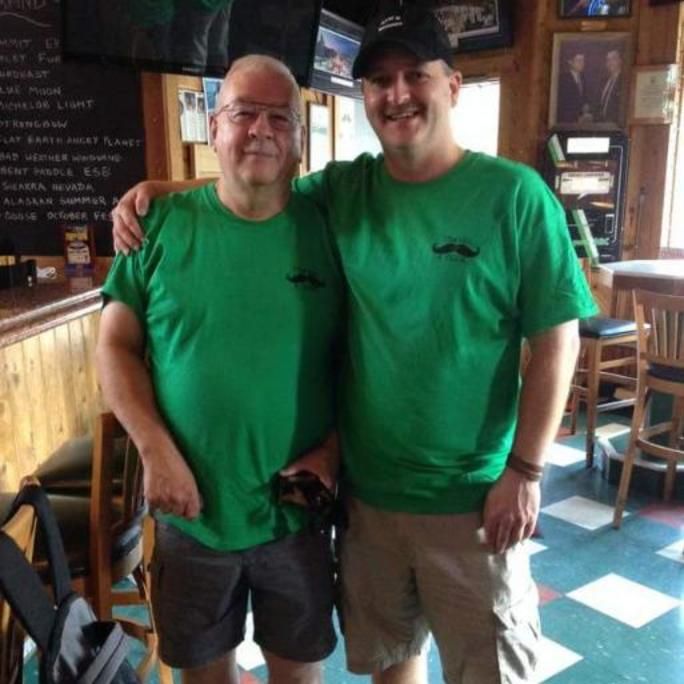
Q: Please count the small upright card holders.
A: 1